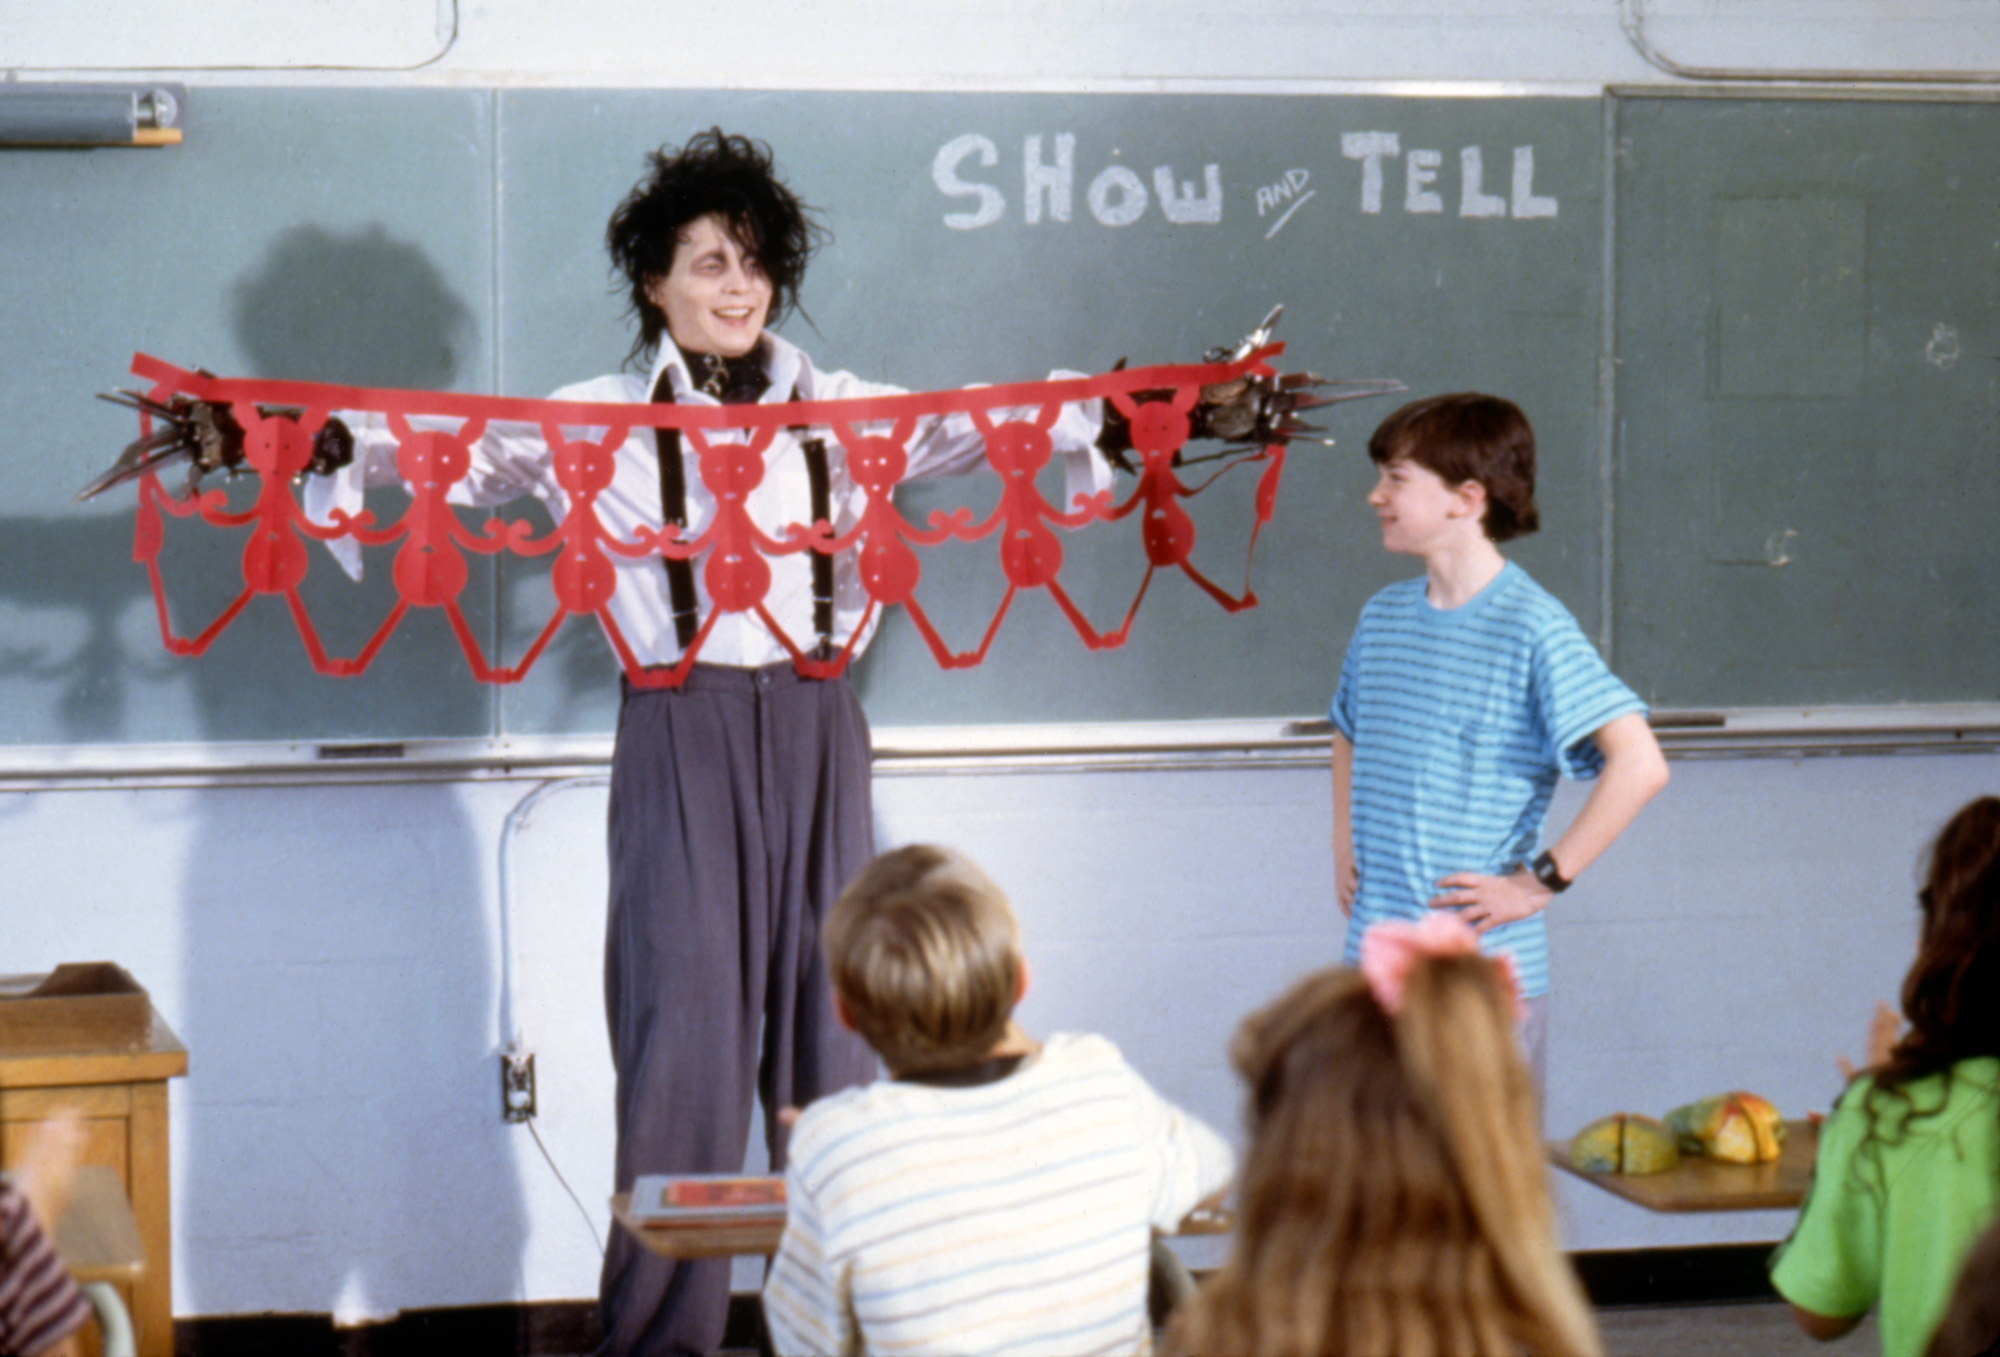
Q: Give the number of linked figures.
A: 7